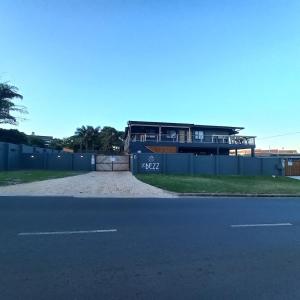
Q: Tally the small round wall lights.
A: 3